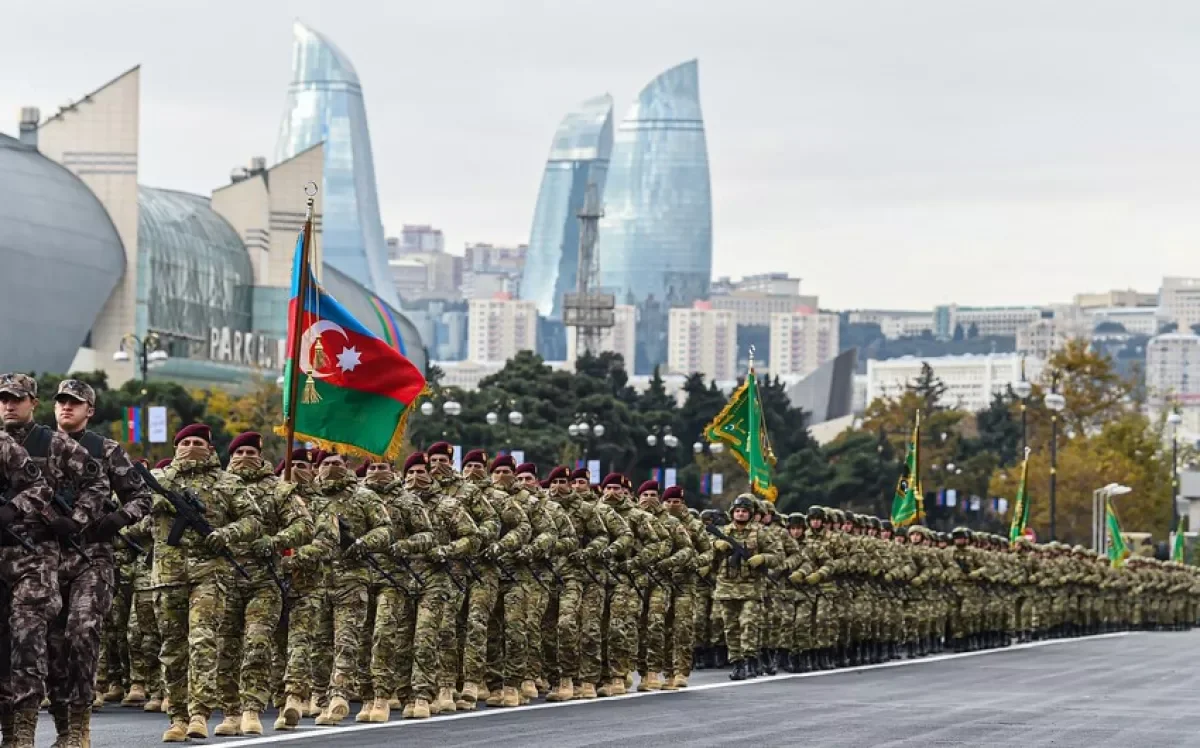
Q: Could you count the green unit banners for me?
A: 5